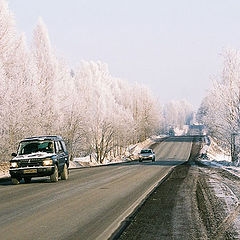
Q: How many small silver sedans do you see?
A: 1